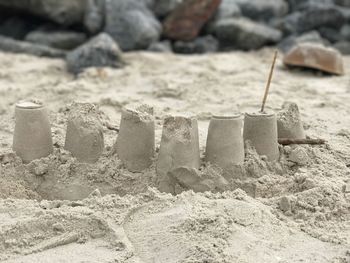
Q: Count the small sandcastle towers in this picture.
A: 7